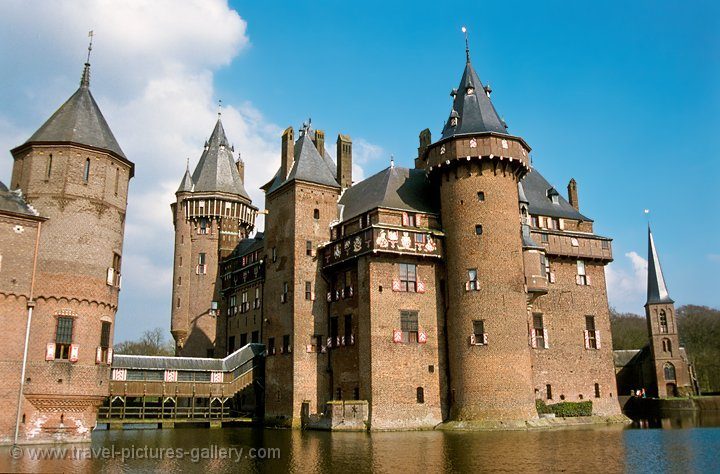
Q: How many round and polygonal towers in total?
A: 3